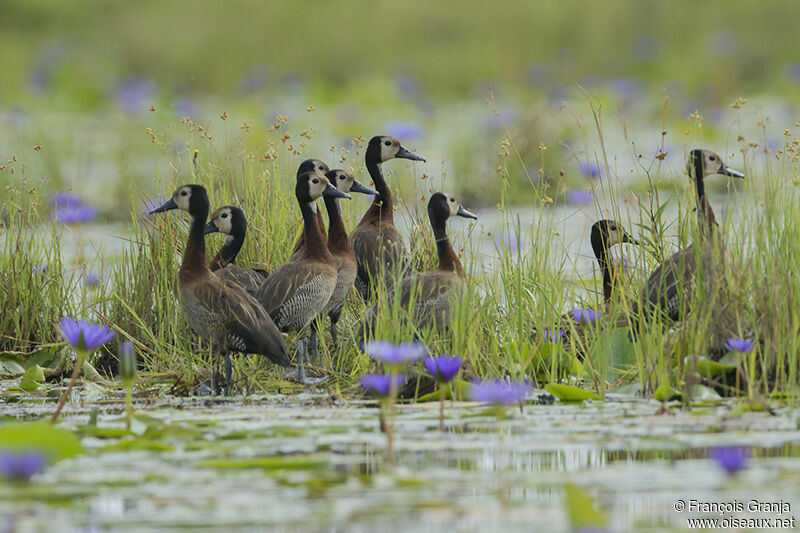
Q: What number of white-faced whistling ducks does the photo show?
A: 9